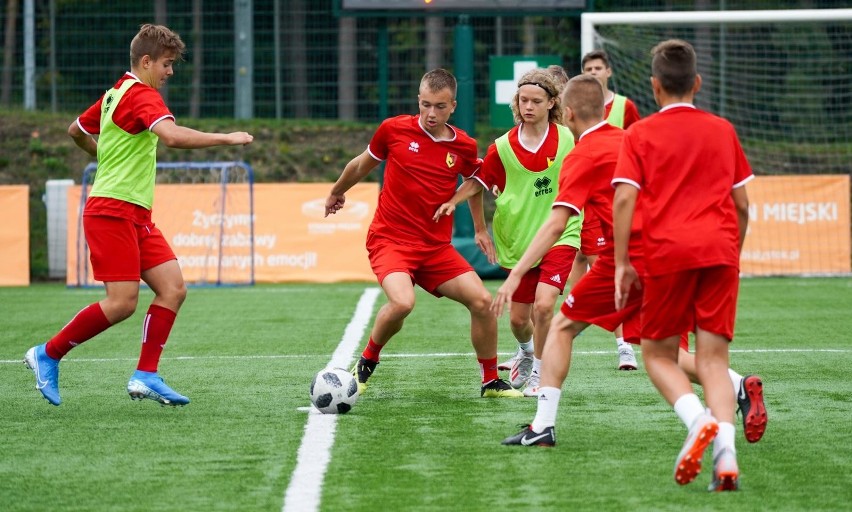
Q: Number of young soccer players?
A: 7